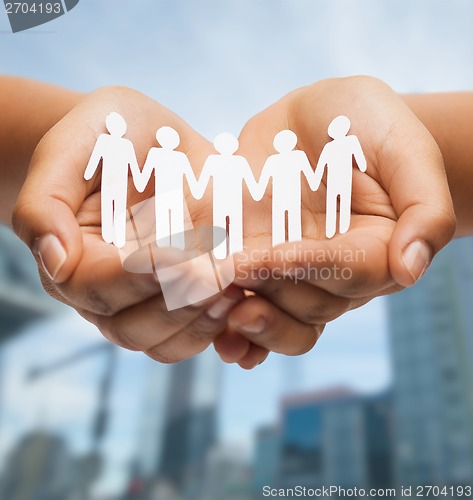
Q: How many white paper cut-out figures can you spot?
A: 5